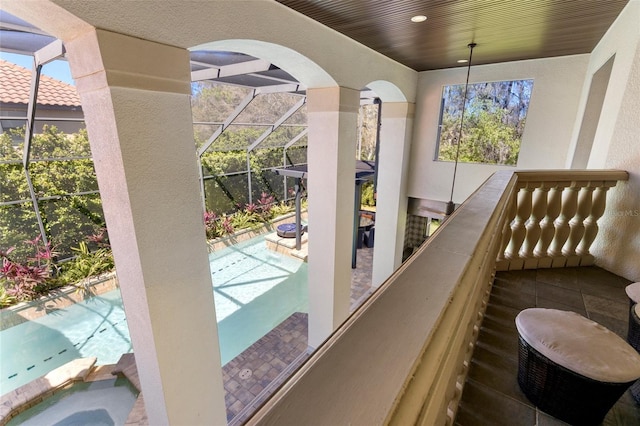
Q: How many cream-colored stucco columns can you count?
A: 3